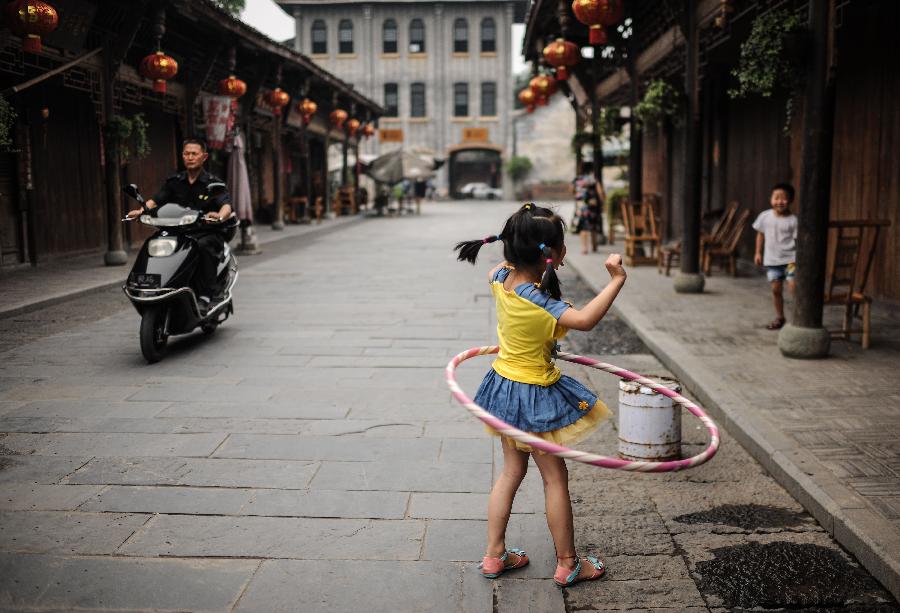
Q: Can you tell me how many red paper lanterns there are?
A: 12